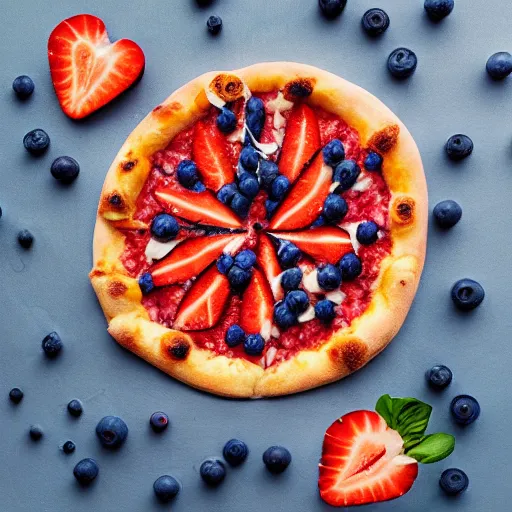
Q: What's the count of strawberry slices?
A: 11